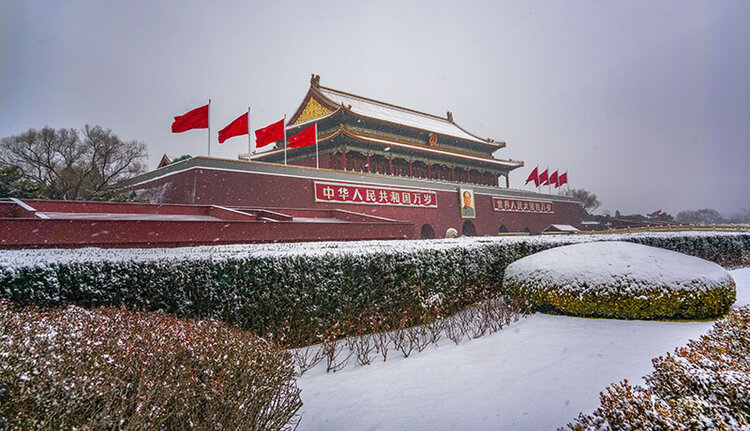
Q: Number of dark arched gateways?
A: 4